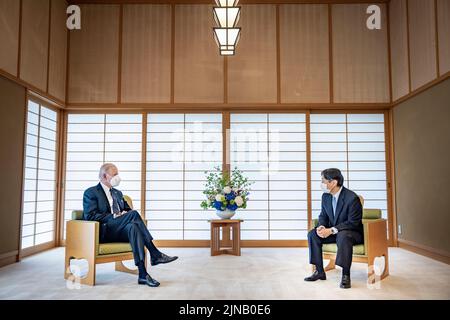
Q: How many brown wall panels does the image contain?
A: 12